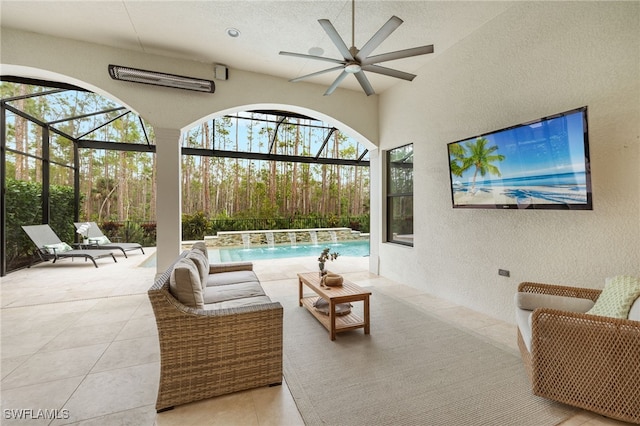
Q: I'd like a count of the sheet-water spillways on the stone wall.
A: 5